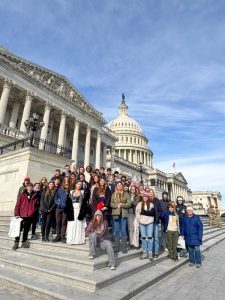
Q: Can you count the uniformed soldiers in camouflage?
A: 2